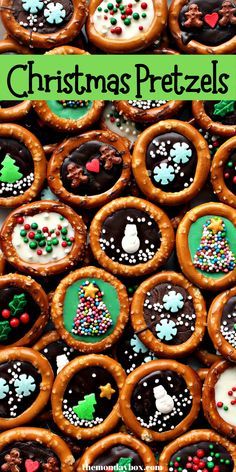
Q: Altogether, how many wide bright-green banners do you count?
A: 1